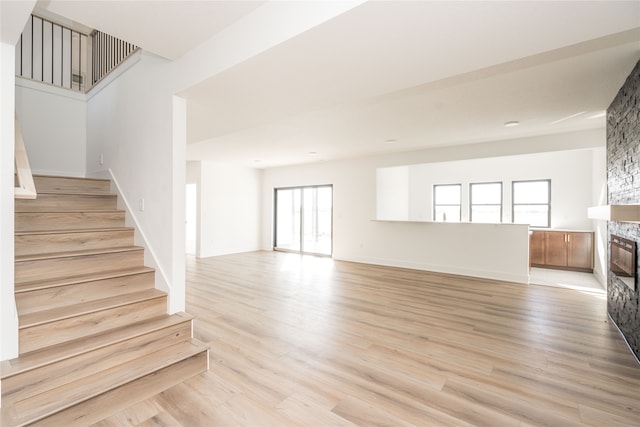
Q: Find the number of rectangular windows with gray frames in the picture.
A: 3